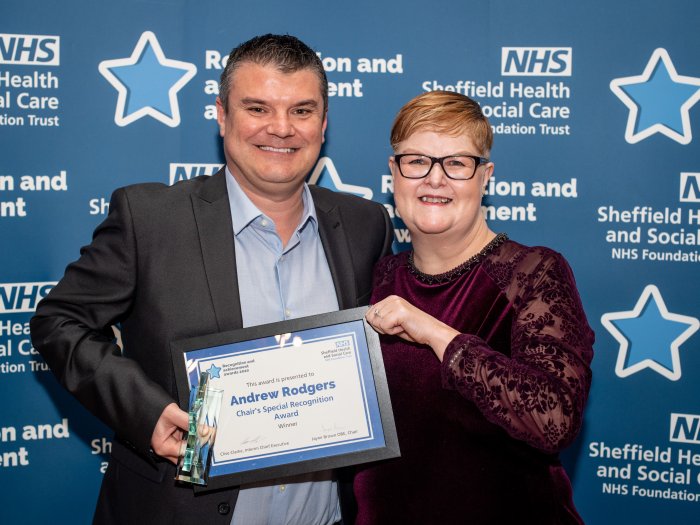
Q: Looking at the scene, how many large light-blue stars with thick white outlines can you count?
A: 4